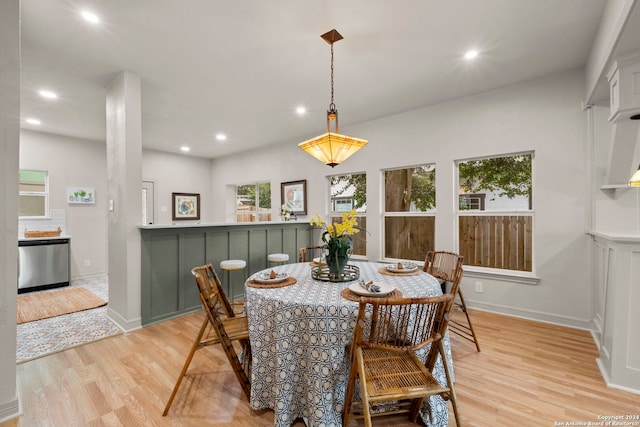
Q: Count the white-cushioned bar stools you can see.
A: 2